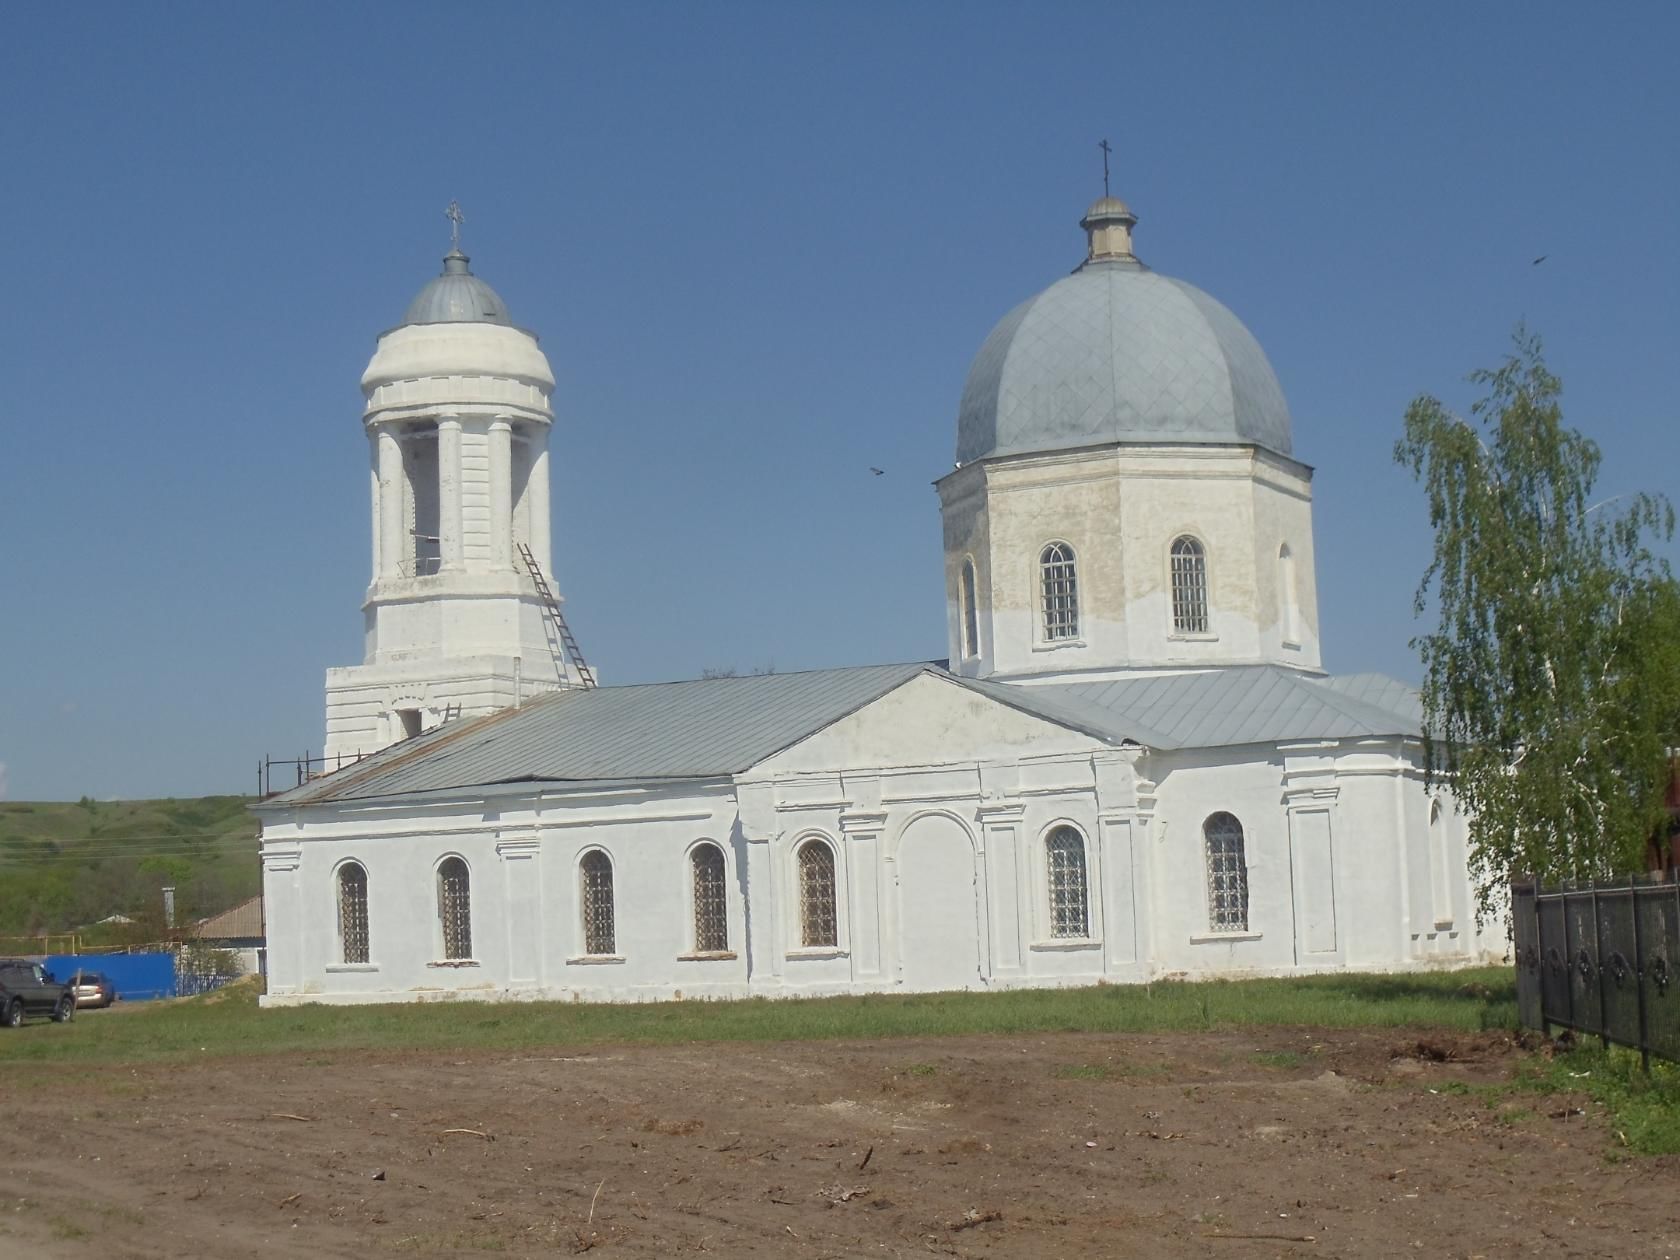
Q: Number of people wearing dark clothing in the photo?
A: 0